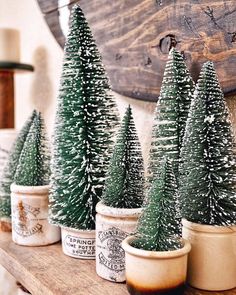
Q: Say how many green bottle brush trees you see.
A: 7